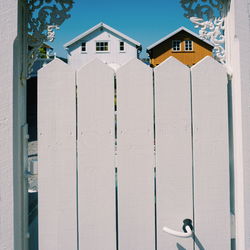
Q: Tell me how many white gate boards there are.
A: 5